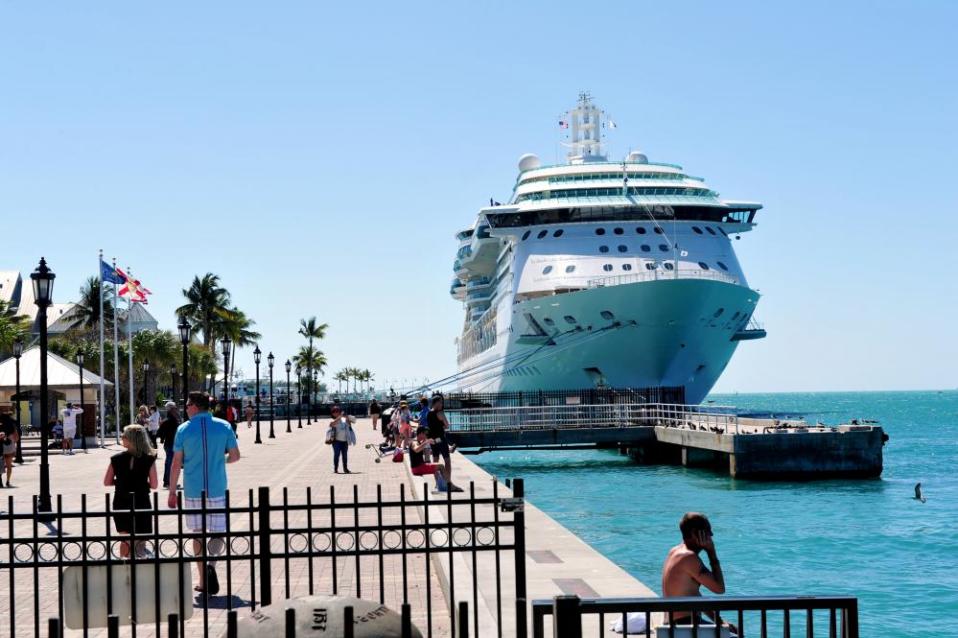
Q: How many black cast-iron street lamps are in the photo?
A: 13